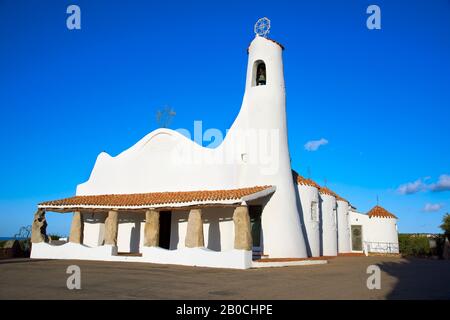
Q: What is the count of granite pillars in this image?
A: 6